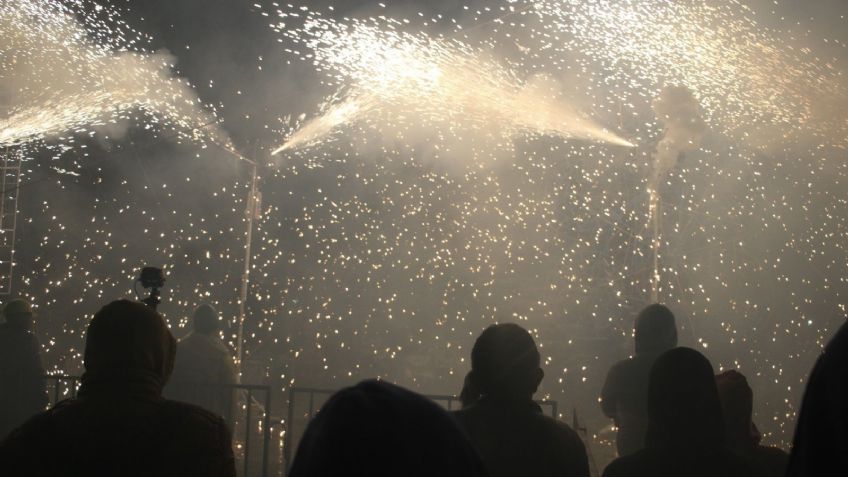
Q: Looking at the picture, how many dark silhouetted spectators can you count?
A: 9